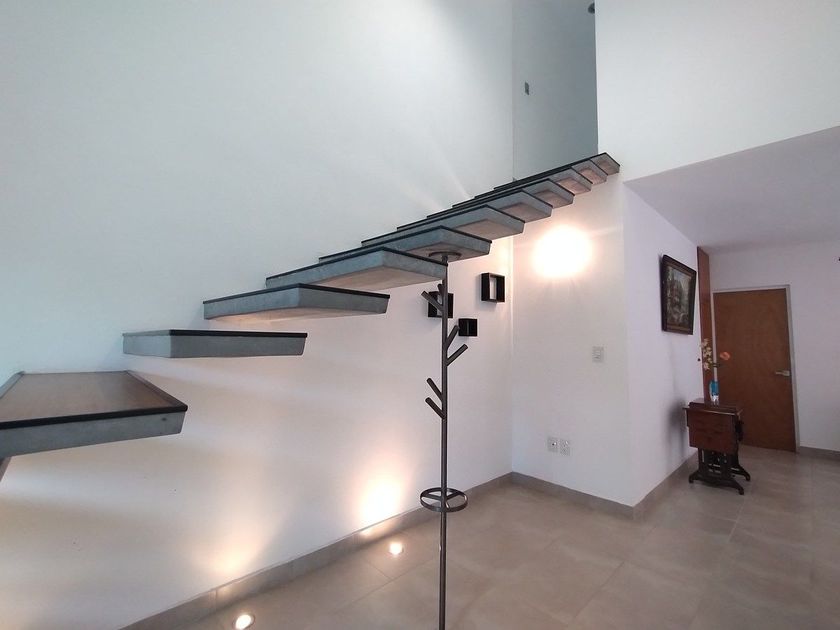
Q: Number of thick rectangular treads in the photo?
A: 11